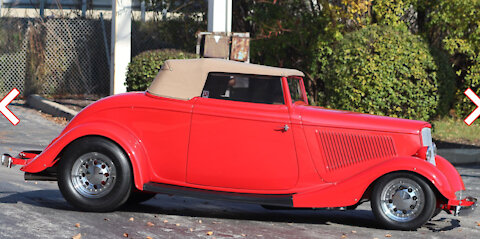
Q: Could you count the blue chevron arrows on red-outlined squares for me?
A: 0